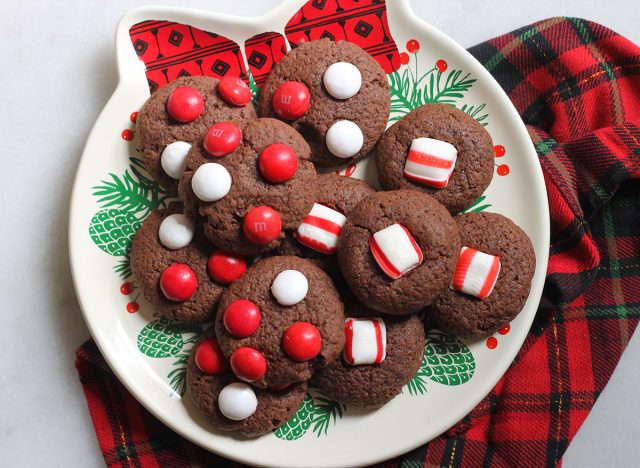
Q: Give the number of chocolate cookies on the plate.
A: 11